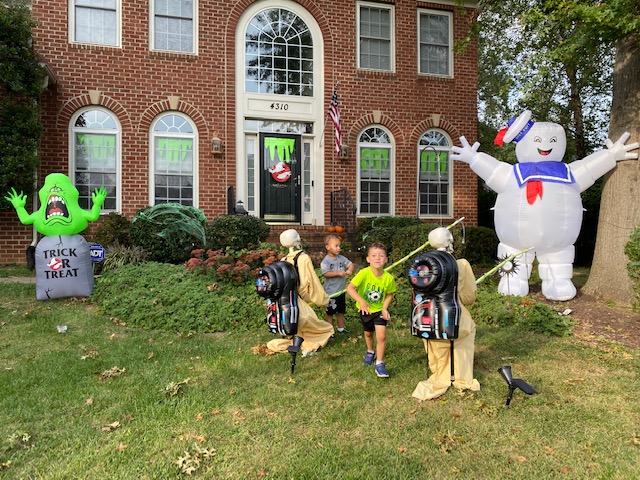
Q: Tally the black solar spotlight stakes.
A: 2